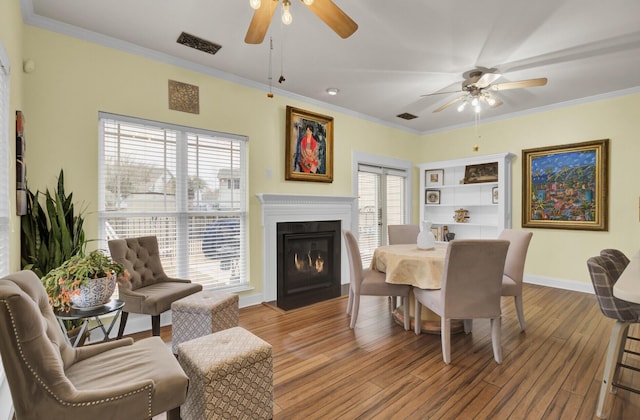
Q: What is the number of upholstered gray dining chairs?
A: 4